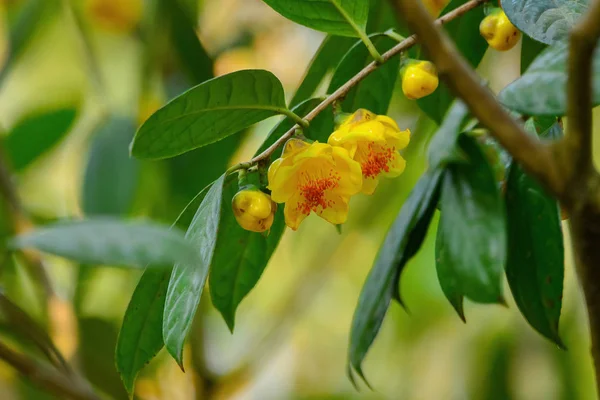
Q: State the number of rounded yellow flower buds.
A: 3